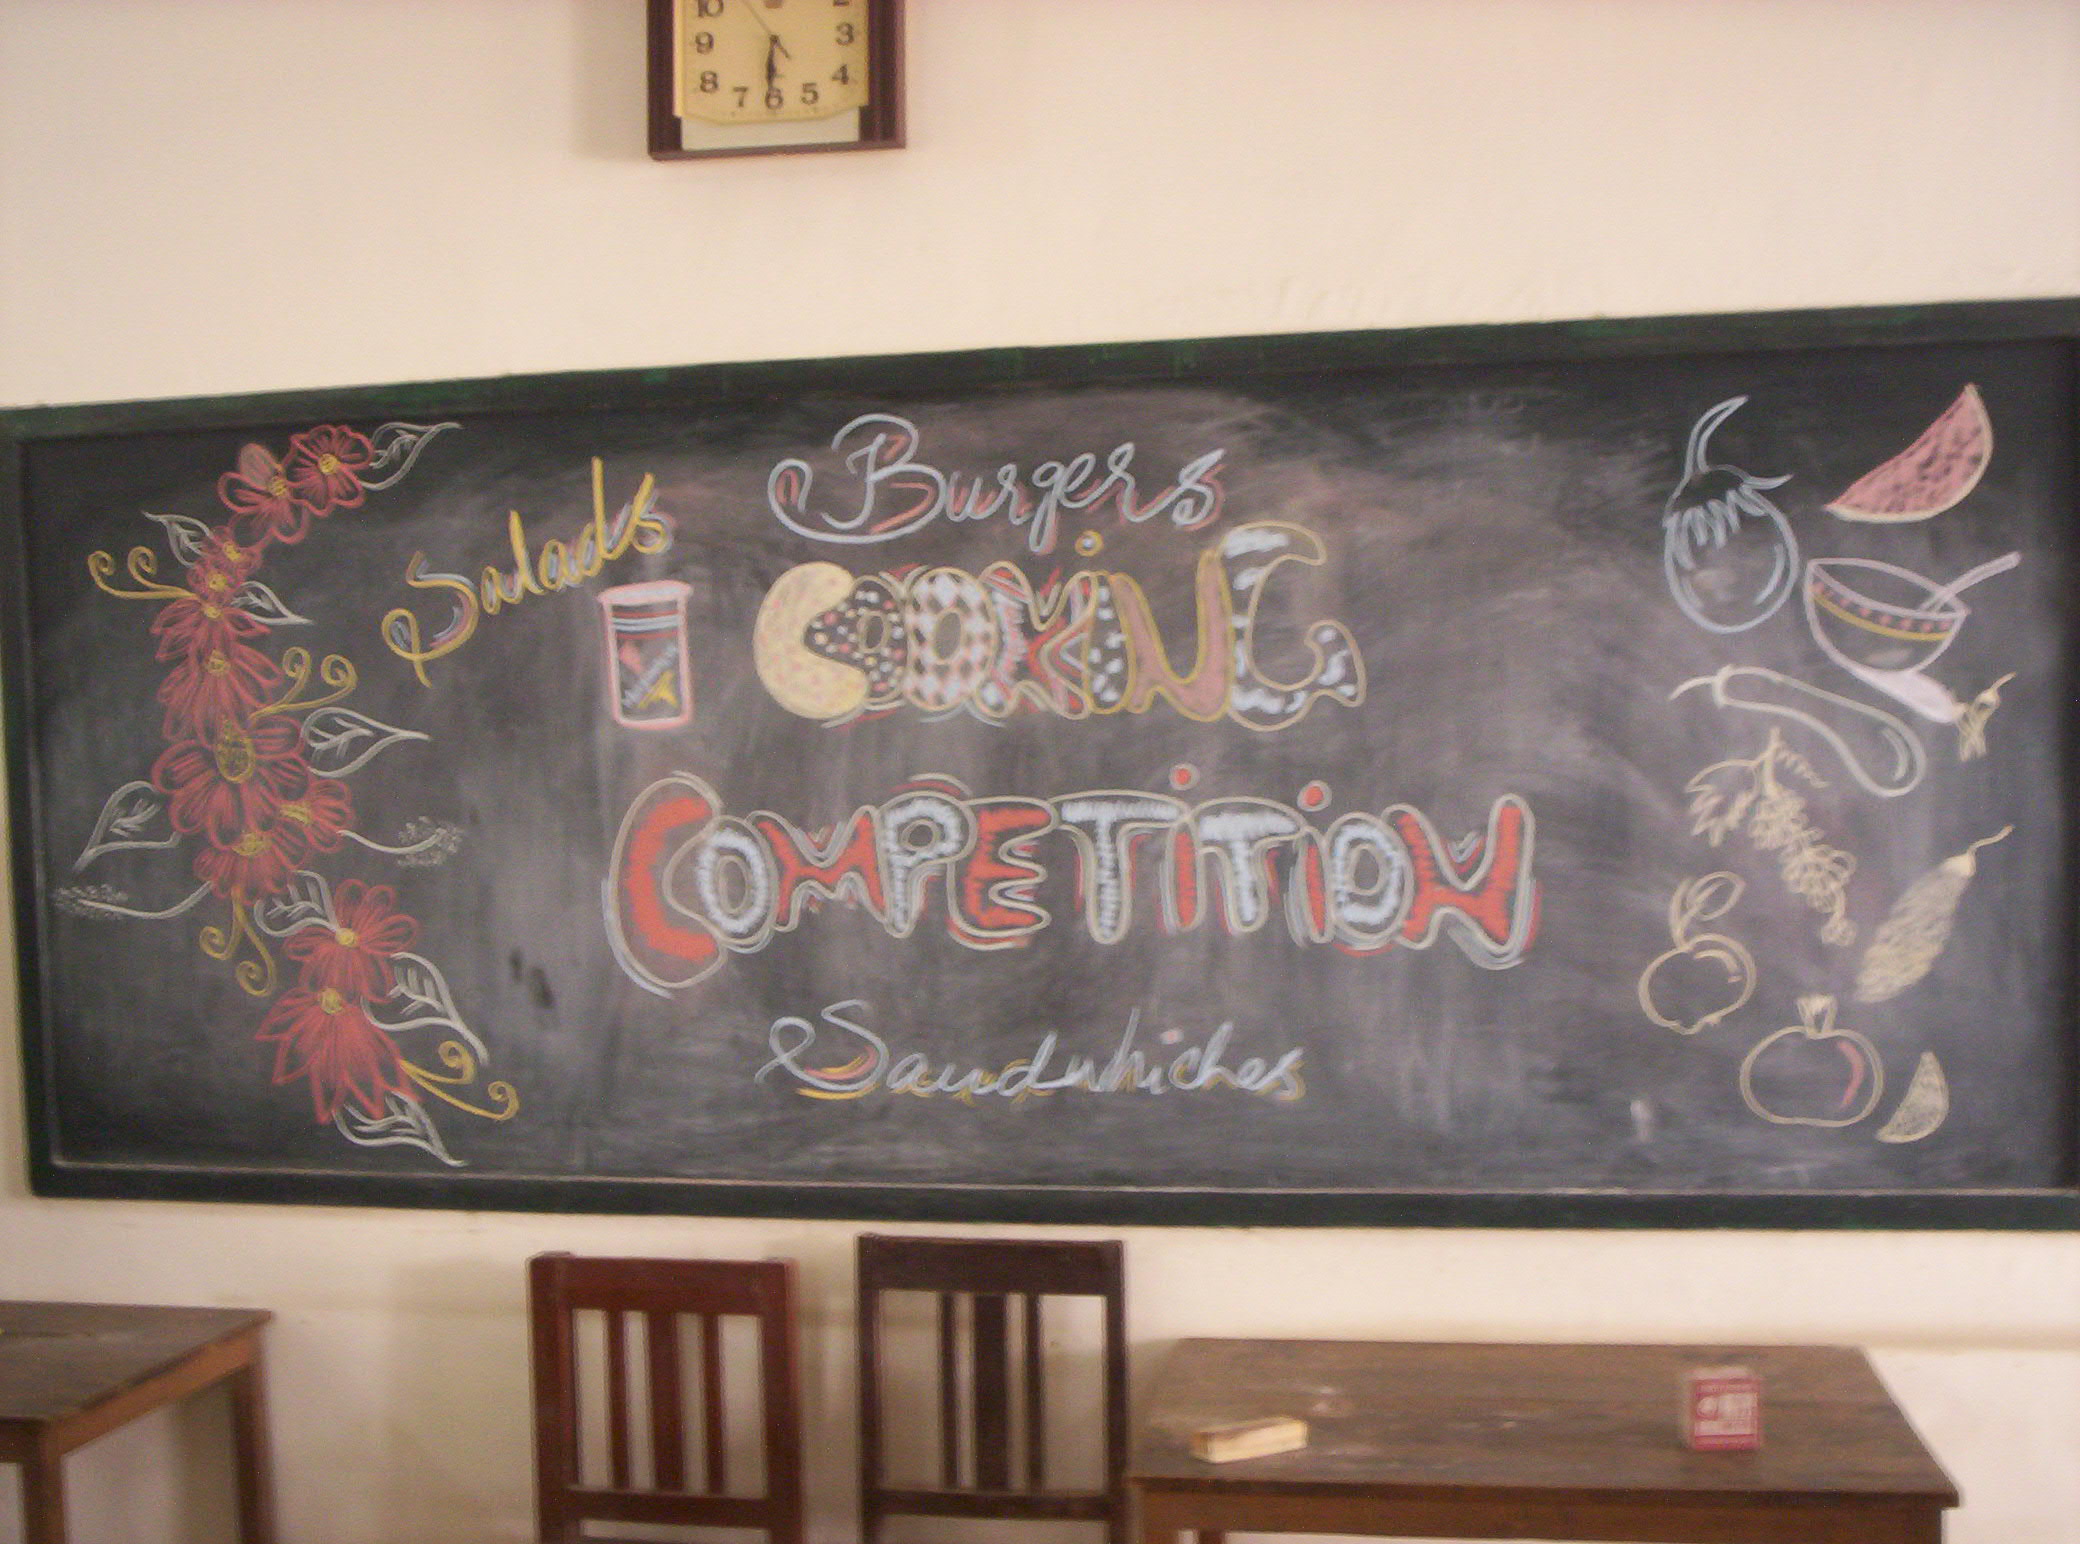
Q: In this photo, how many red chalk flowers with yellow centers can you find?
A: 11